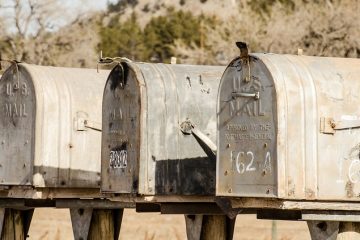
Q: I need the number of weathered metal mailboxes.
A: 3